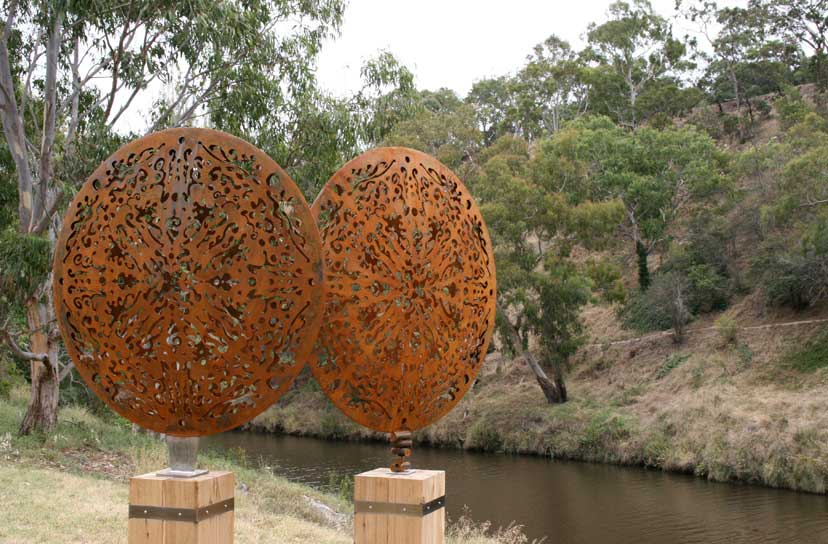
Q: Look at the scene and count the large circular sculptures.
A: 2